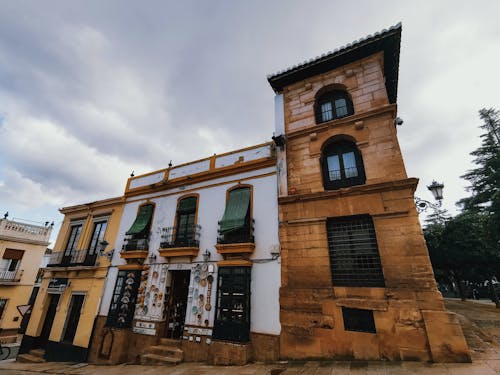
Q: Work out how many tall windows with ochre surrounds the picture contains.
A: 3